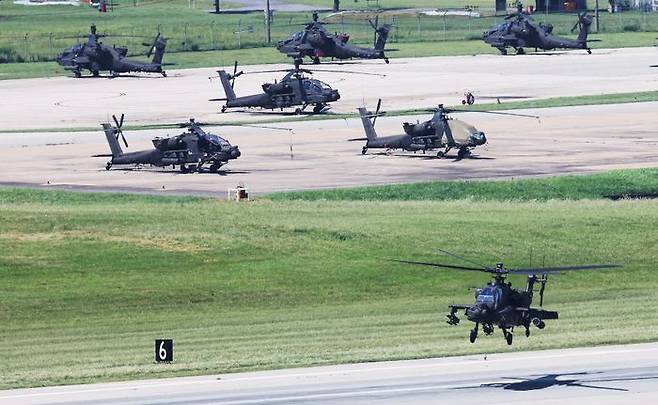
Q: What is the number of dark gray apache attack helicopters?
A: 7